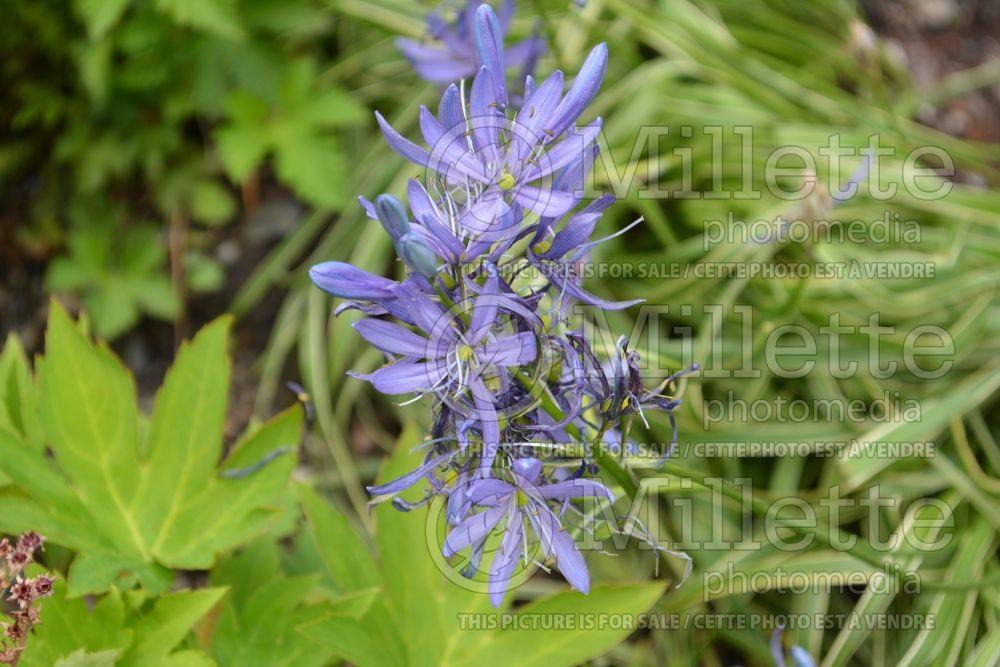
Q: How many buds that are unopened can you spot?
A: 5